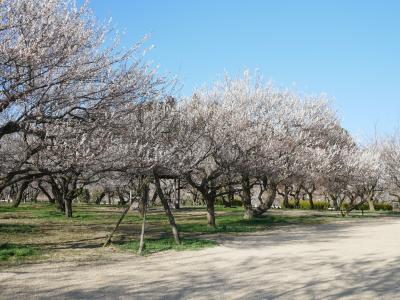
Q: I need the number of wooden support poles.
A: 3